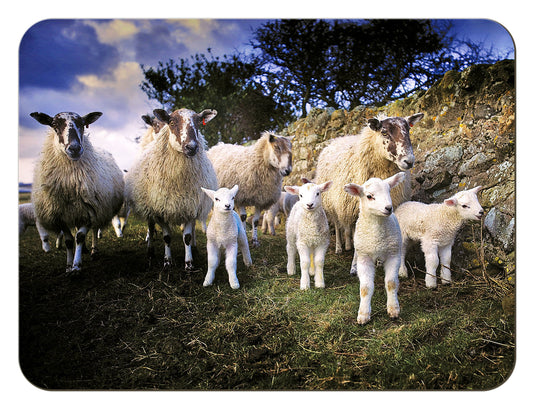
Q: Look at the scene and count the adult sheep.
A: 5